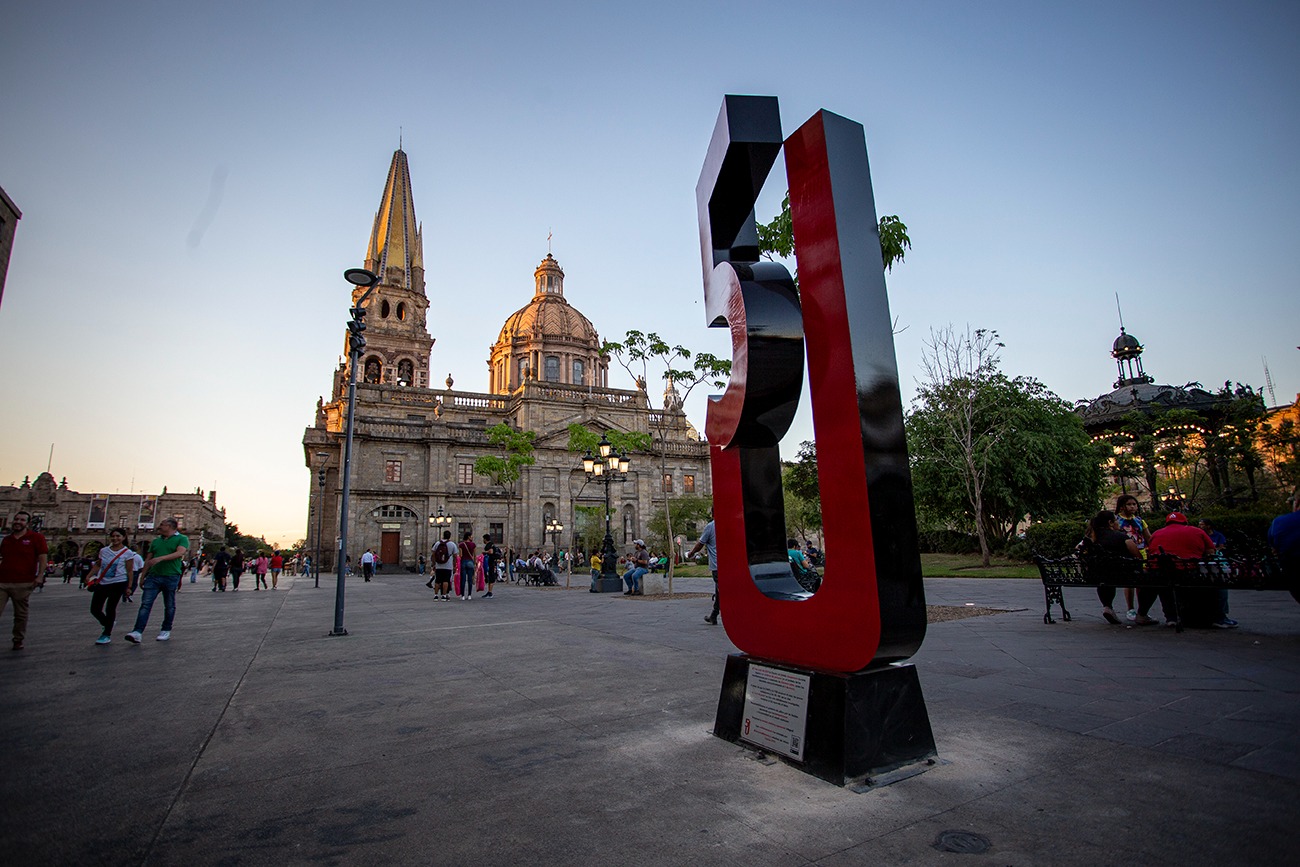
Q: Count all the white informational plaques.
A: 1